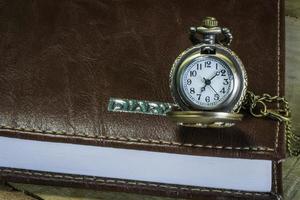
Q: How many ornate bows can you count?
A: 1